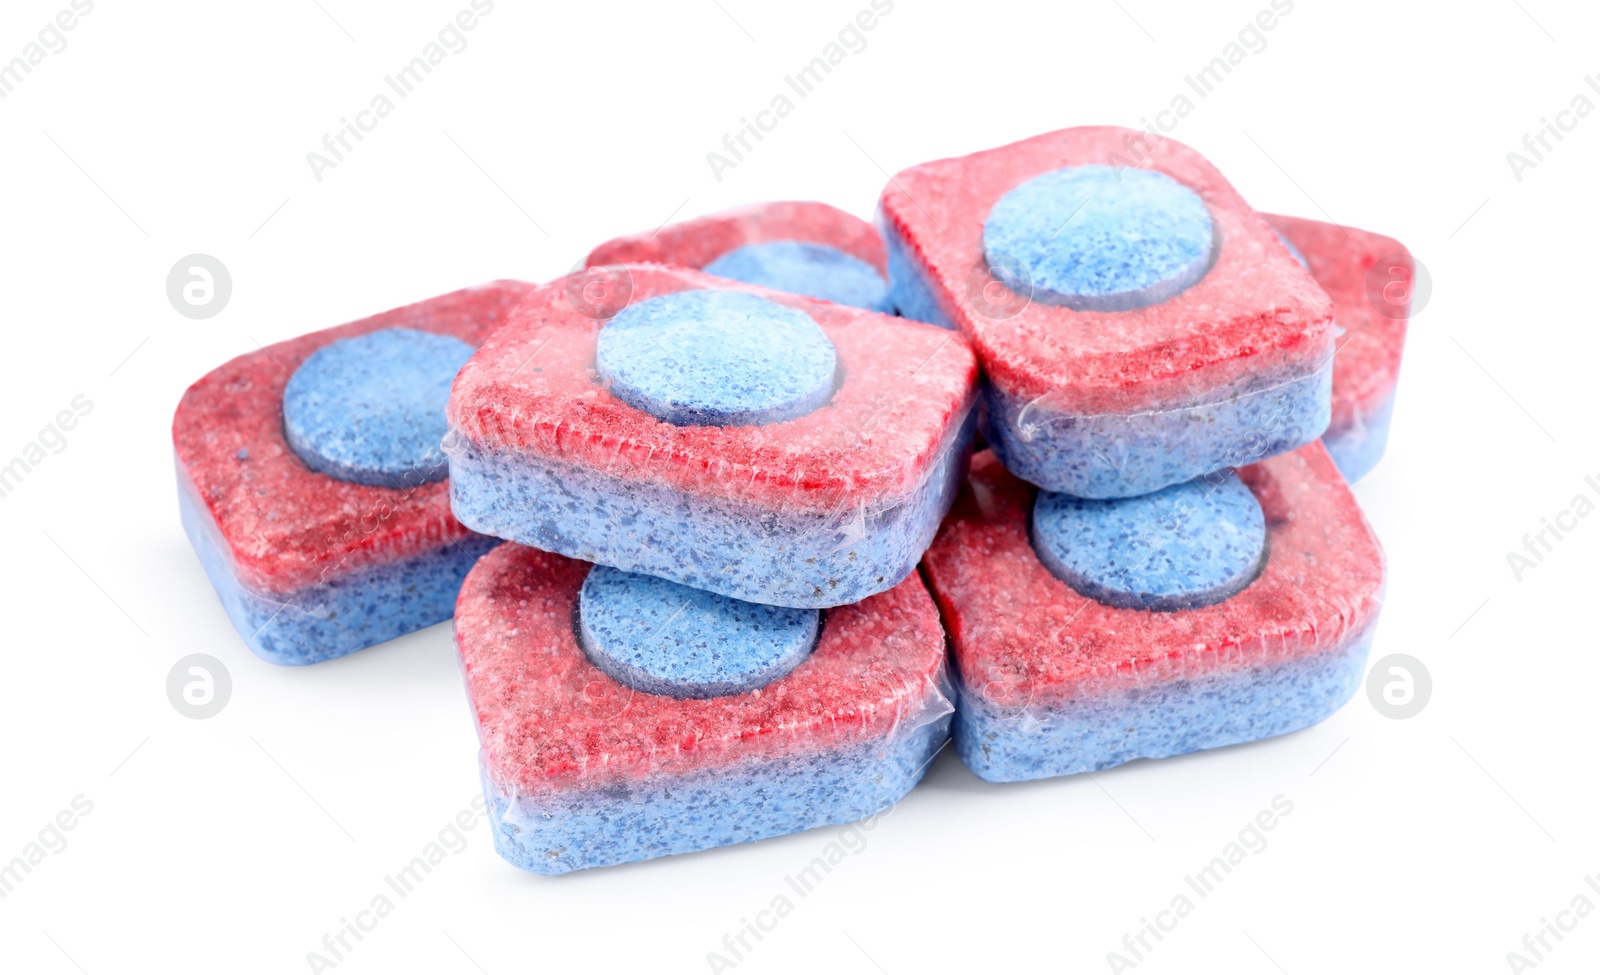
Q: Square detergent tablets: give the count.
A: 7